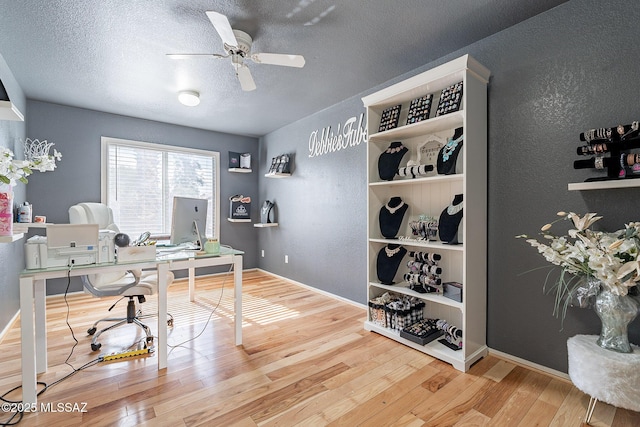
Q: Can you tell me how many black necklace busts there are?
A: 5